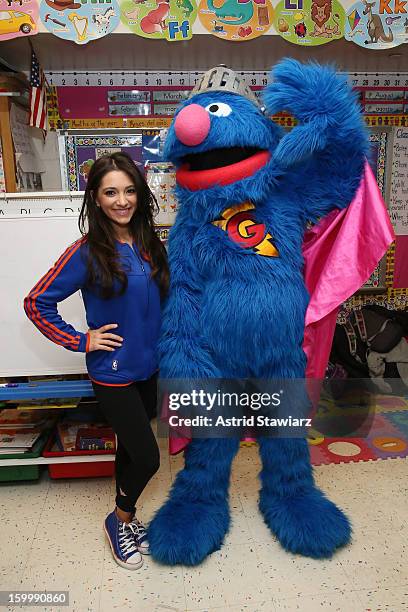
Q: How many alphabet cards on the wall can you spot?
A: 6